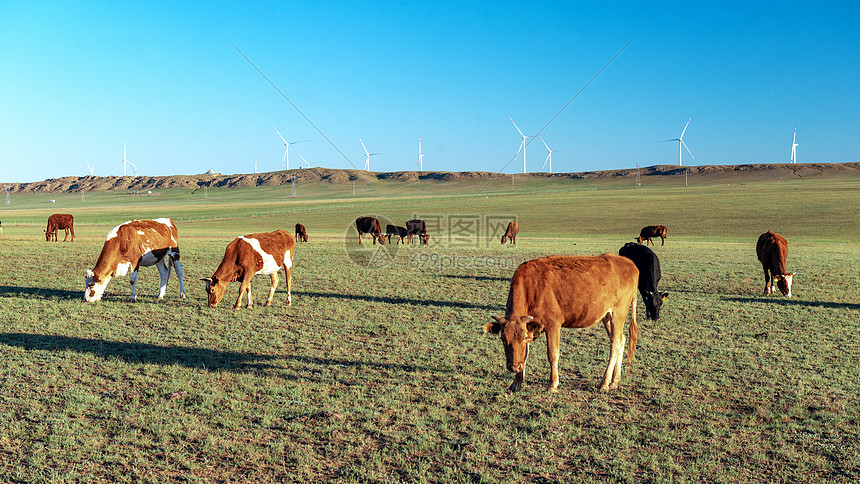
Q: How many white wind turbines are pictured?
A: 11